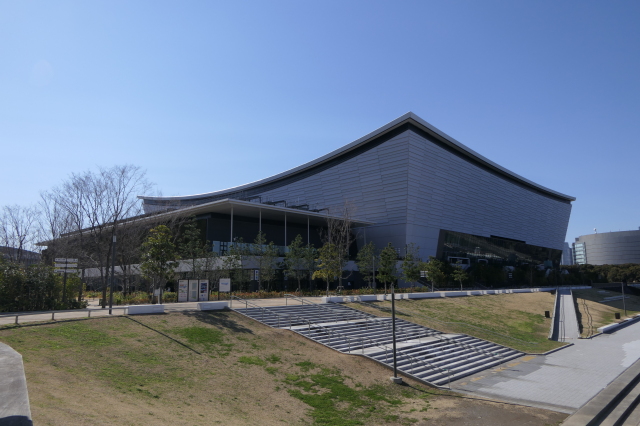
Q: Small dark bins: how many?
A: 2